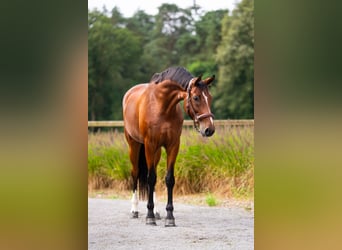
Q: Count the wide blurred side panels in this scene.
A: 2